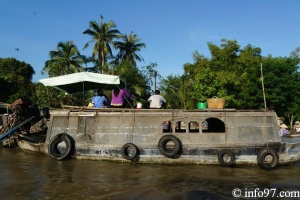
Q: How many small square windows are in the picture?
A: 3